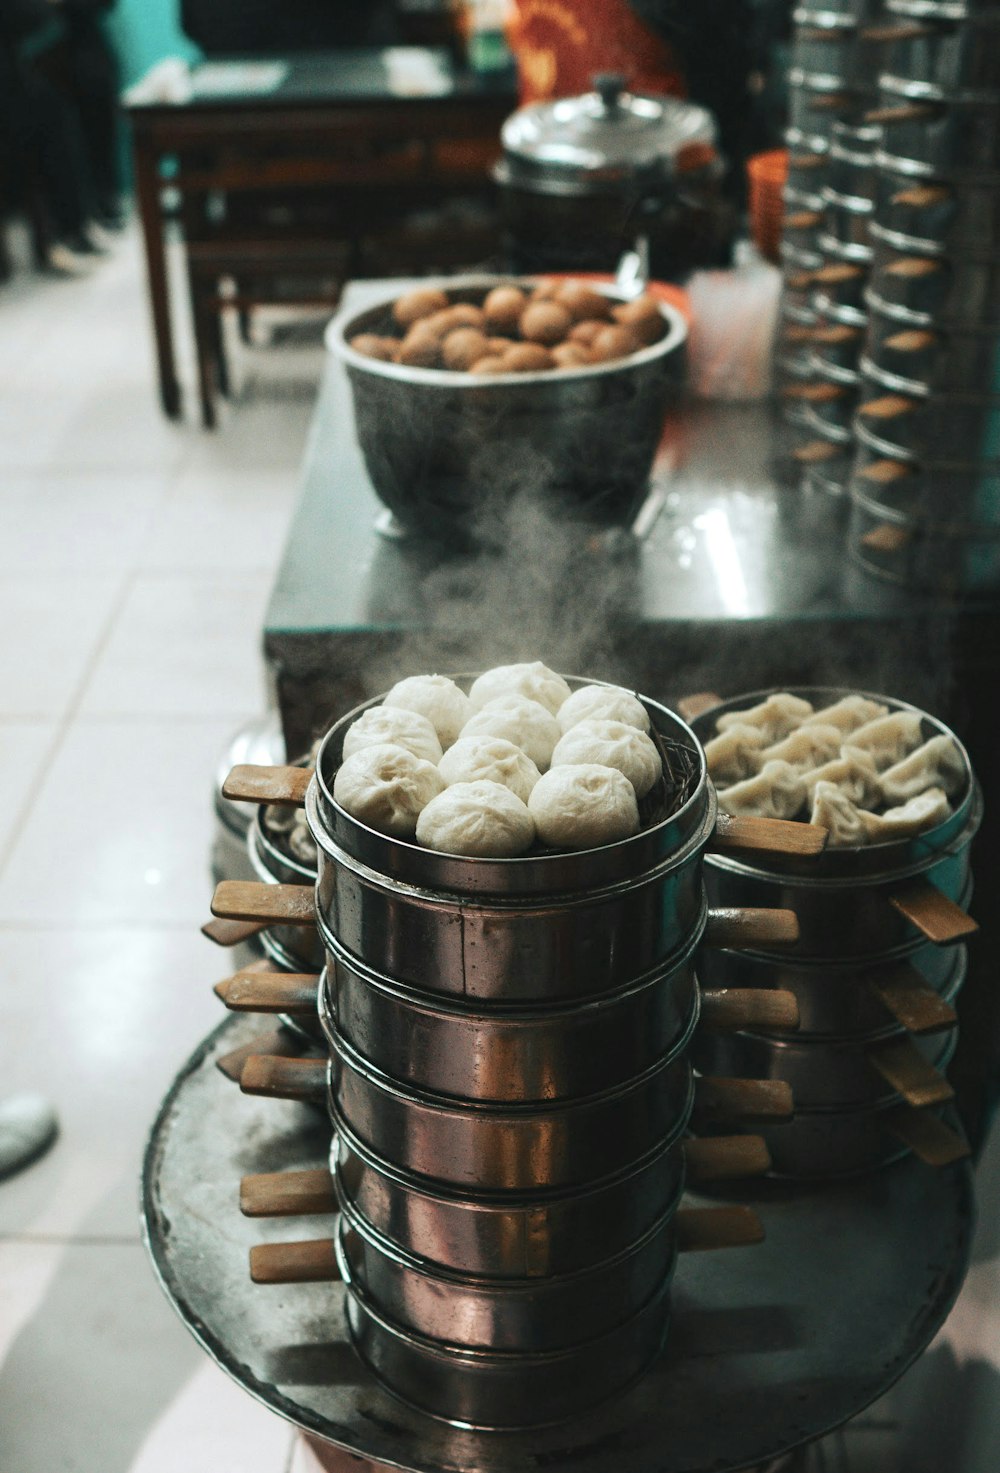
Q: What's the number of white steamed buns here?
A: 10